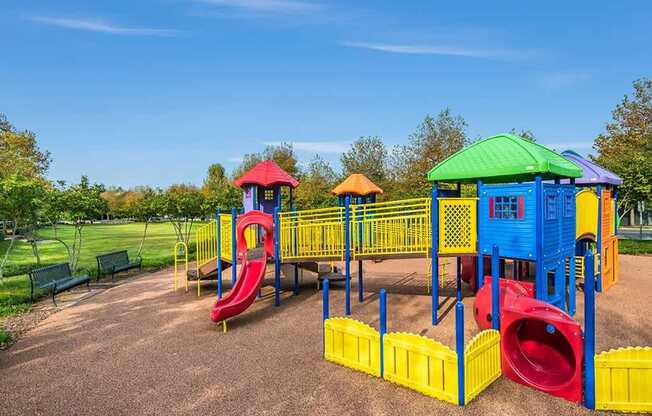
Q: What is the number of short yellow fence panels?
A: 4